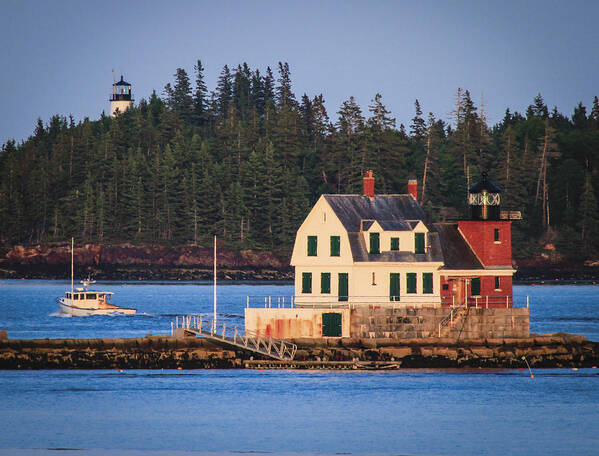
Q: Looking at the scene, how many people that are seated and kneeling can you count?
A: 0